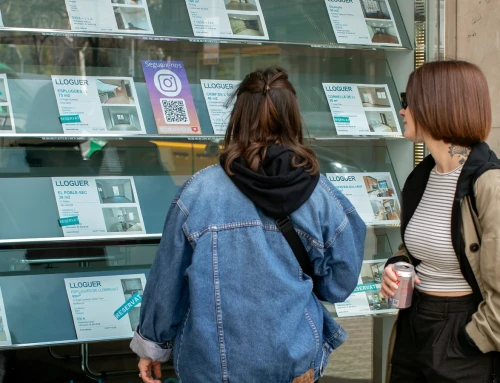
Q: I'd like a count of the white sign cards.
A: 12